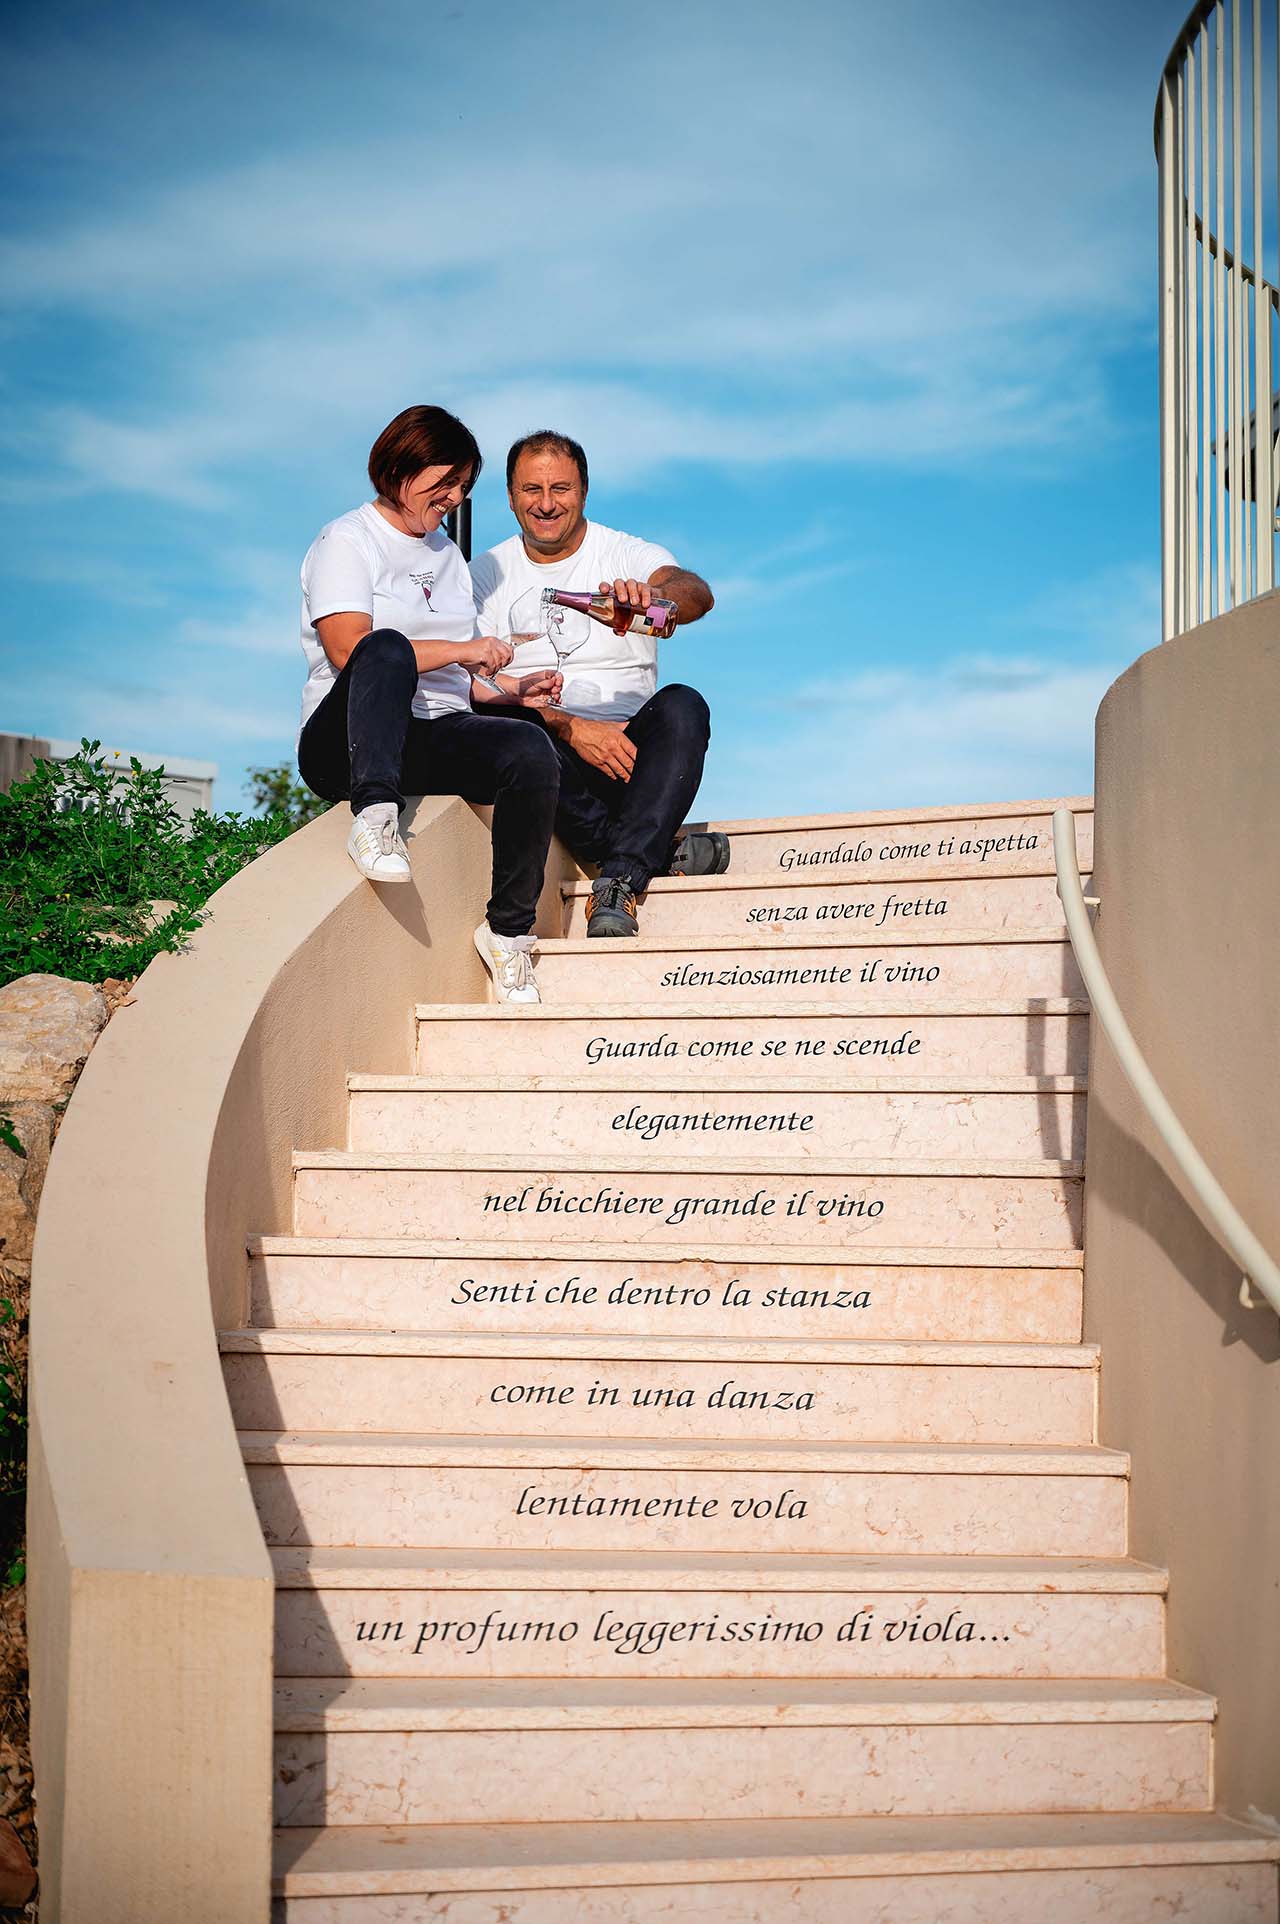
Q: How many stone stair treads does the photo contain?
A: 12